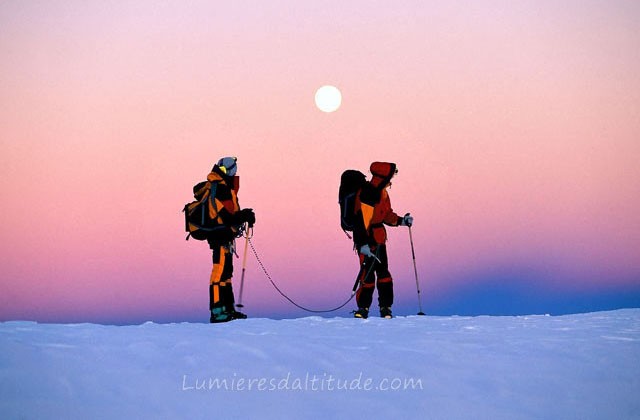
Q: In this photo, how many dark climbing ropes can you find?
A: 1